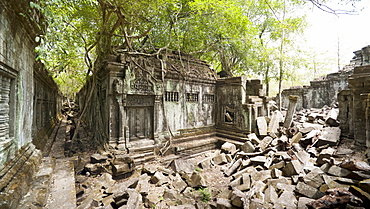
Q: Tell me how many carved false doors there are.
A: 1